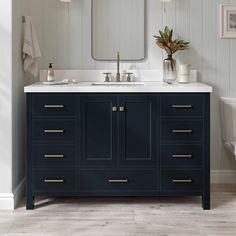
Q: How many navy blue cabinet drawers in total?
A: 9